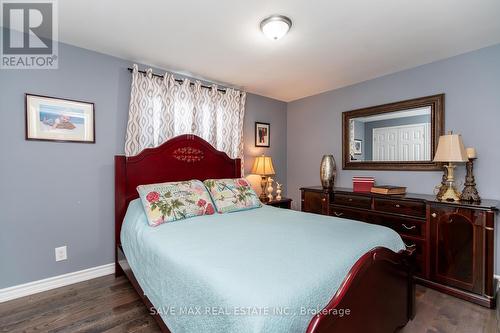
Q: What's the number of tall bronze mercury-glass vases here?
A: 1